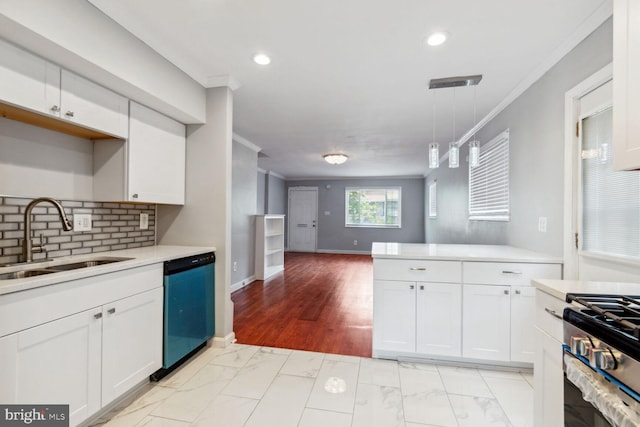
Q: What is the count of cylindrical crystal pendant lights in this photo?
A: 3